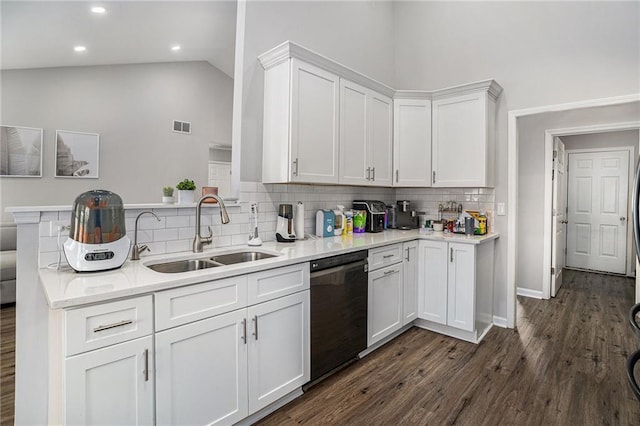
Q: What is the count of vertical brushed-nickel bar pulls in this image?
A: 10